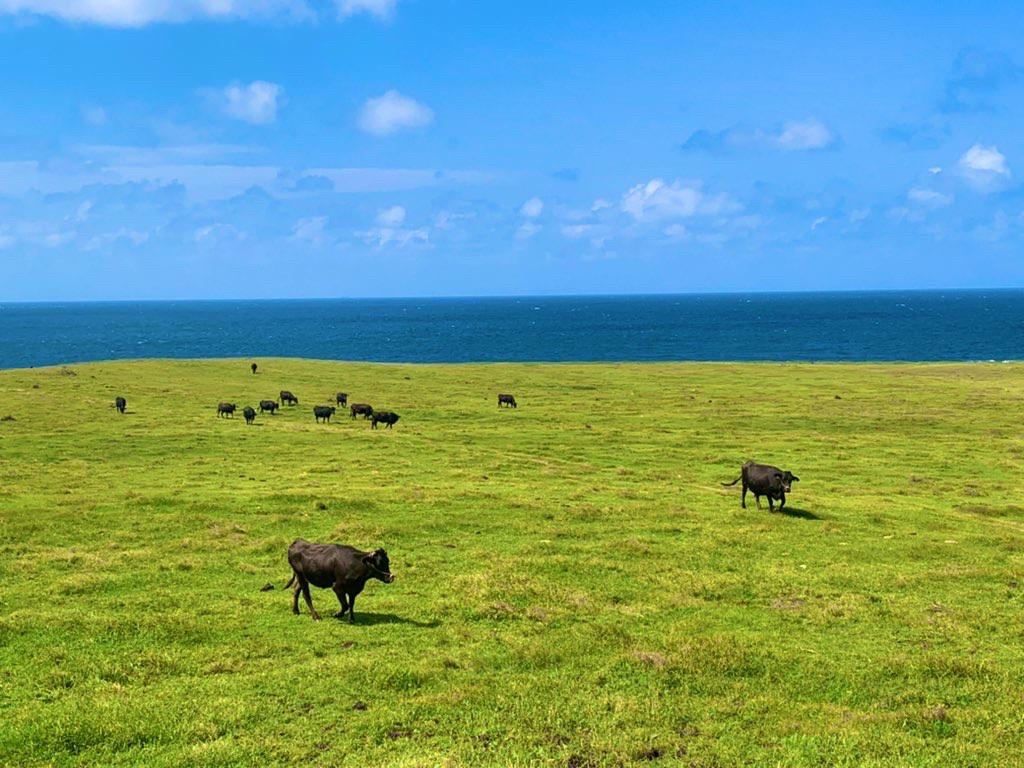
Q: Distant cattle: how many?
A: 11